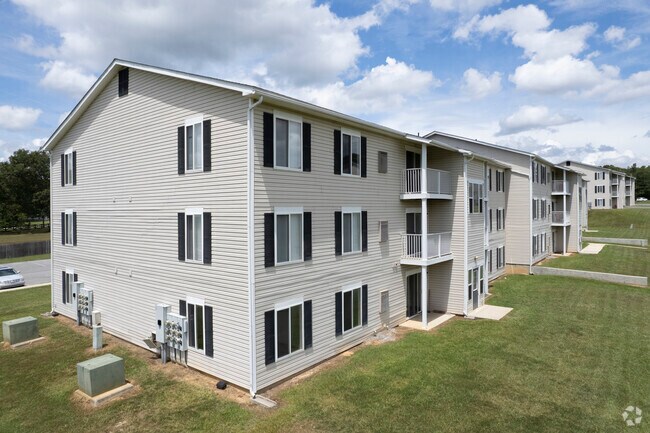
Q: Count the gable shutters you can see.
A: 2